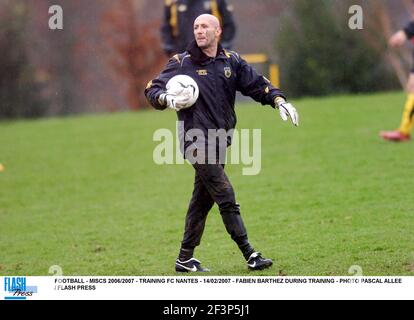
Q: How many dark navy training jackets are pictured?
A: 2